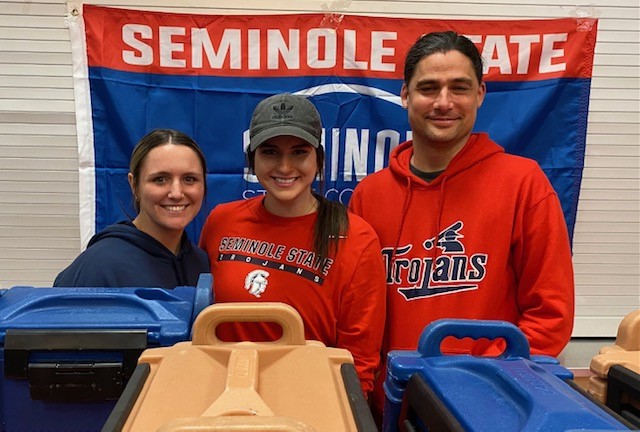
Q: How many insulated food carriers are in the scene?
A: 4